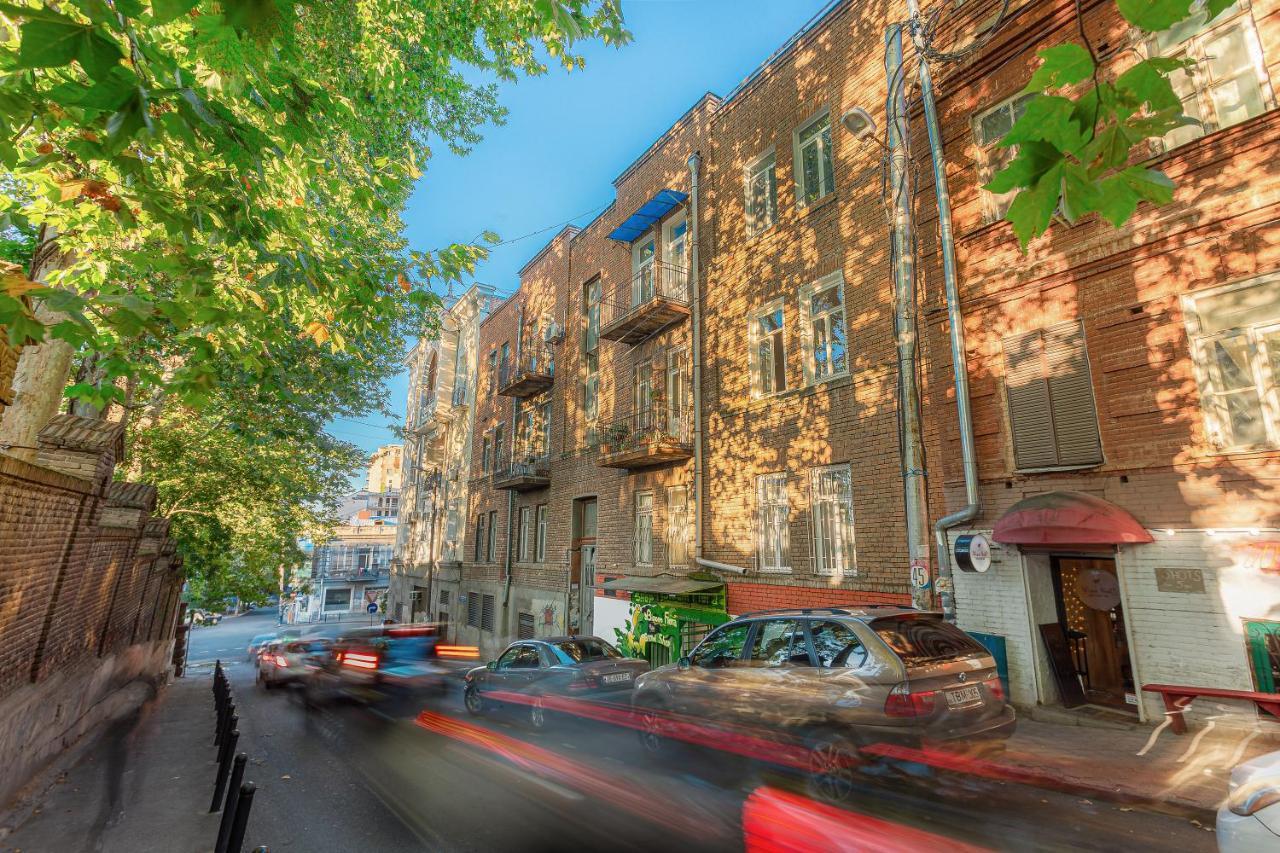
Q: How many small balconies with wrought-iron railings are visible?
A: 4